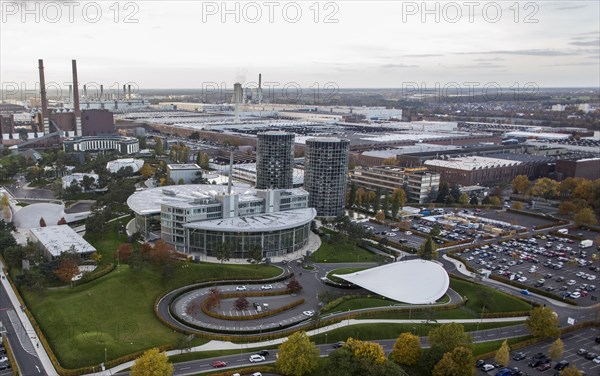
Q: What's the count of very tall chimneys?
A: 2